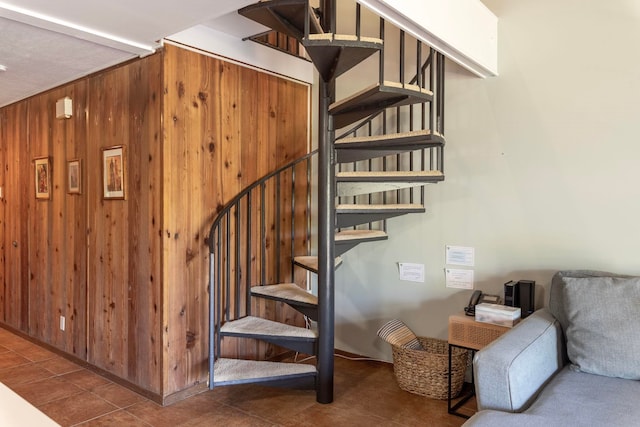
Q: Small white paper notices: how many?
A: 3